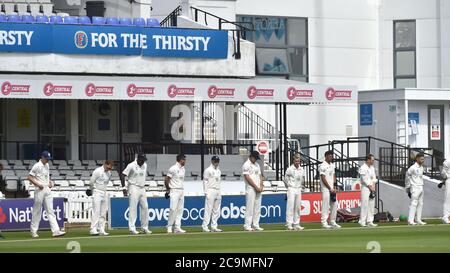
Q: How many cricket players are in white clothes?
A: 11